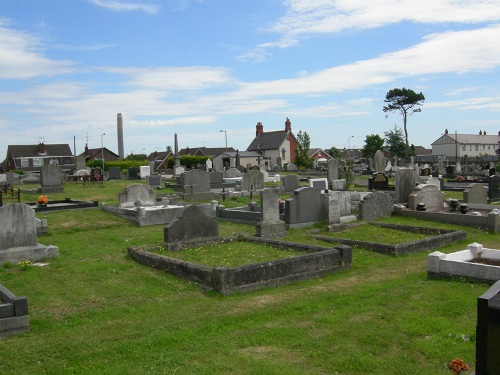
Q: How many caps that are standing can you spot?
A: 0